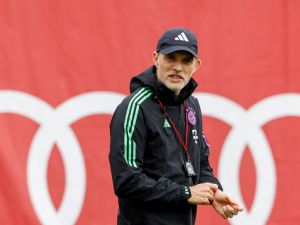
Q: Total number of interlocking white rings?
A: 4